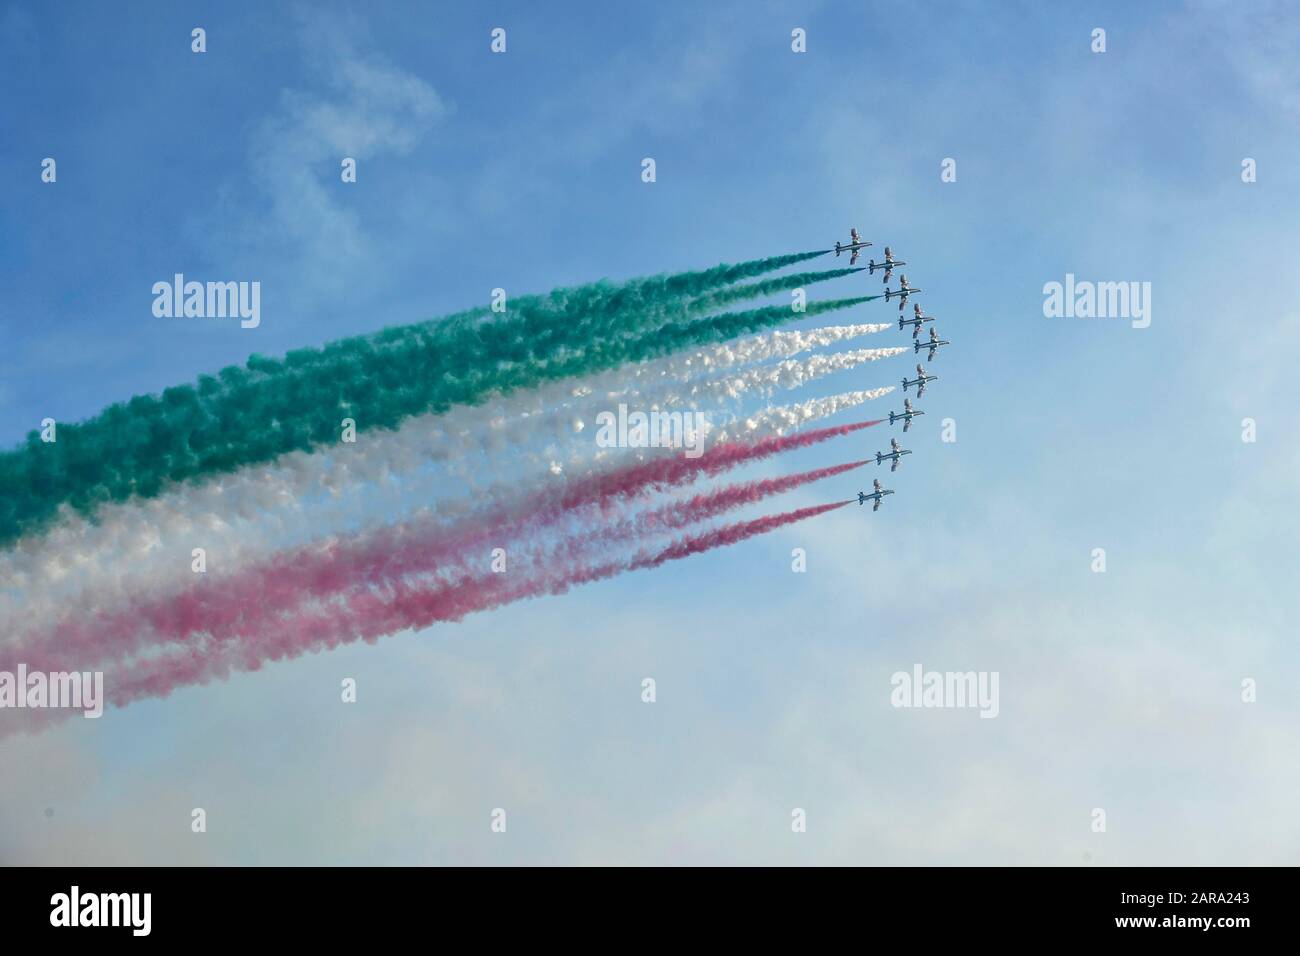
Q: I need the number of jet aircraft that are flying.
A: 9